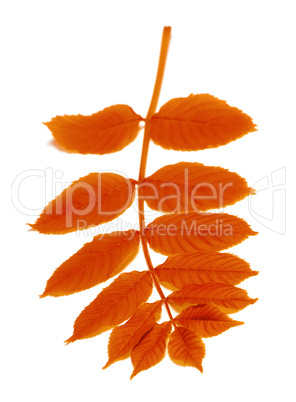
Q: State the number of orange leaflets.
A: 13